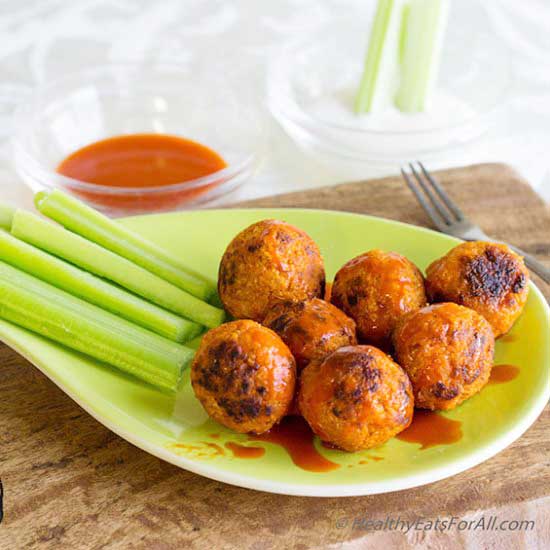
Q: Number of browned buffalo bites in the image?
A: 7